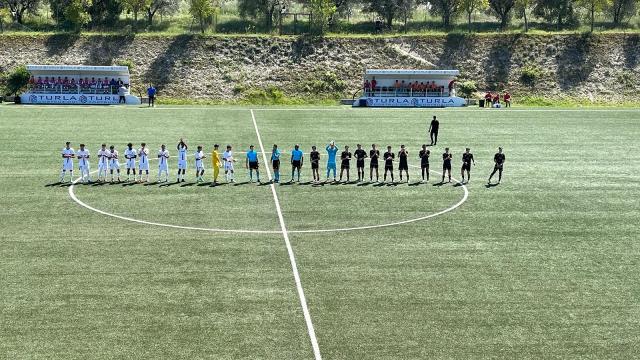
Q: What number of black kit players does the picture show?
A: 10